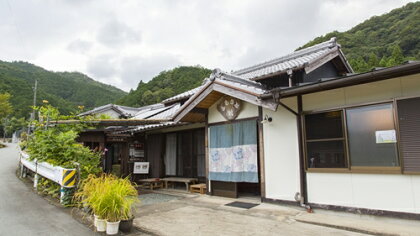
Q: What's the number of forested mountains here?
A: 3